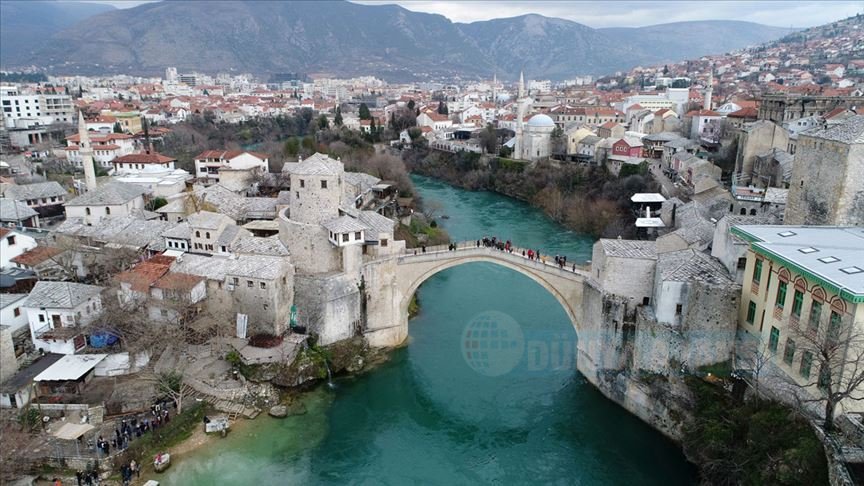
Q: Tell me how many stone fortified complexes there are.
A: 2